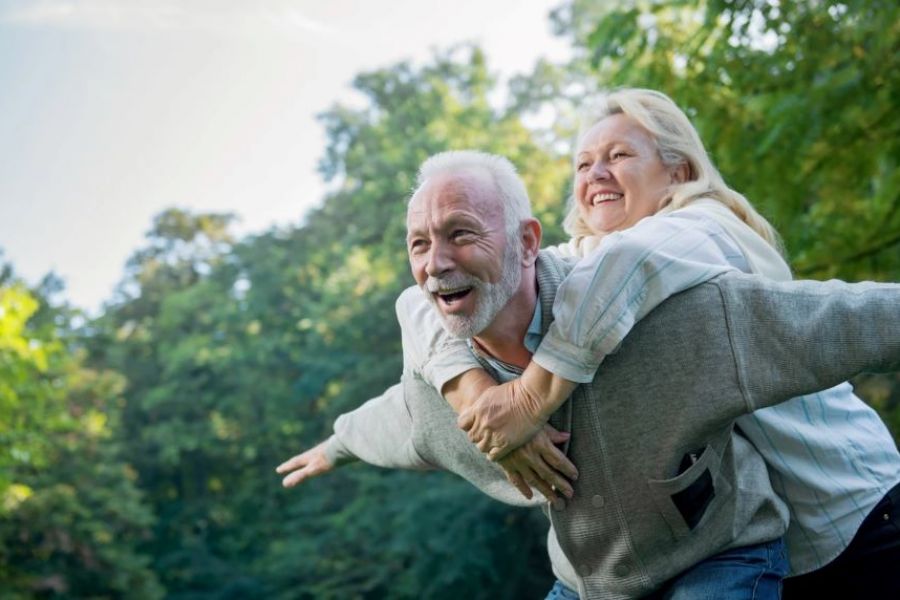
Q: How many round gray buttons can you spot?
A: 4